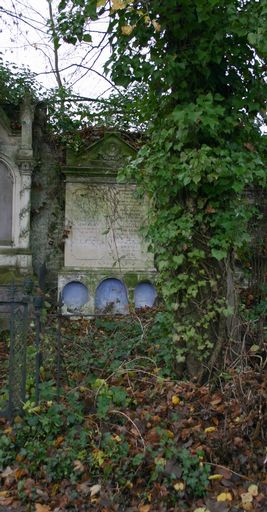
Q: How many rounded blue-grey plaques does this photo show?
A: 3